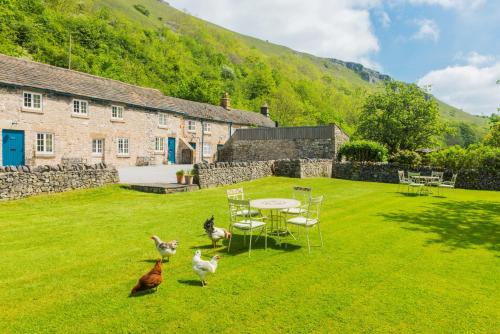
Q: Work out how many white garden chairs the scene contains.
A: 8